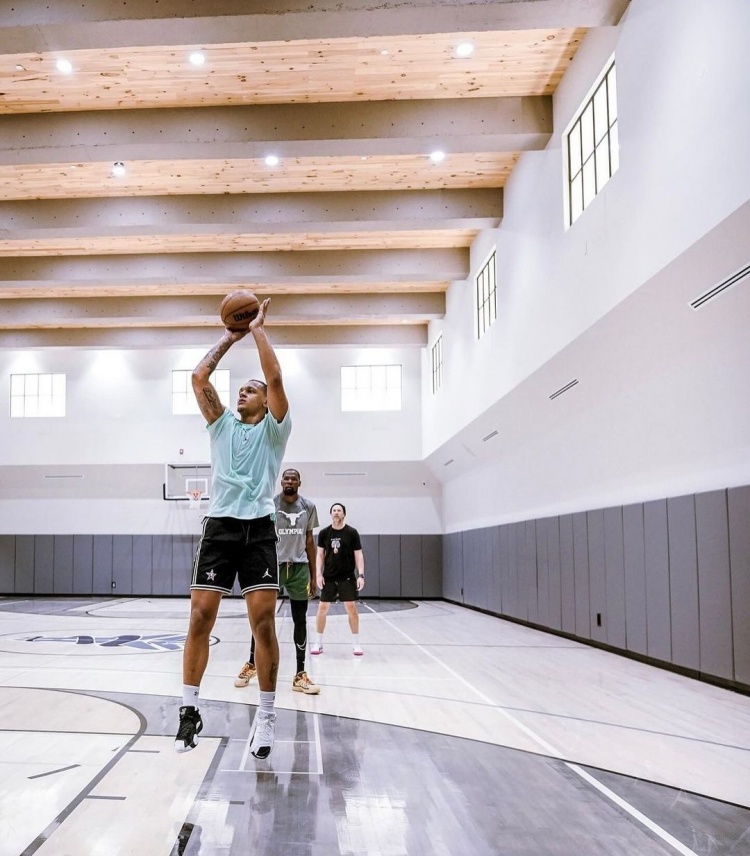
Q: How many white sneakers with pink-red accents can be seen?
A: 2